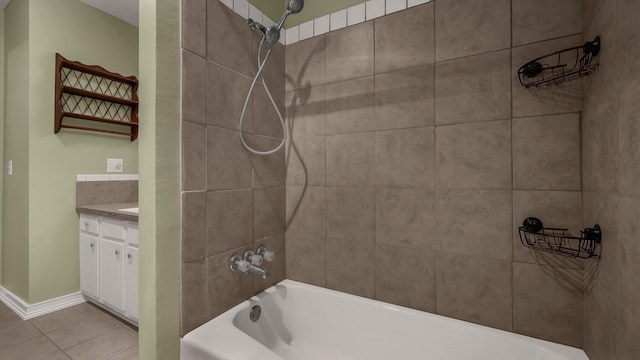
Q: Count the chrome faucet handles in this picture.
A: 3